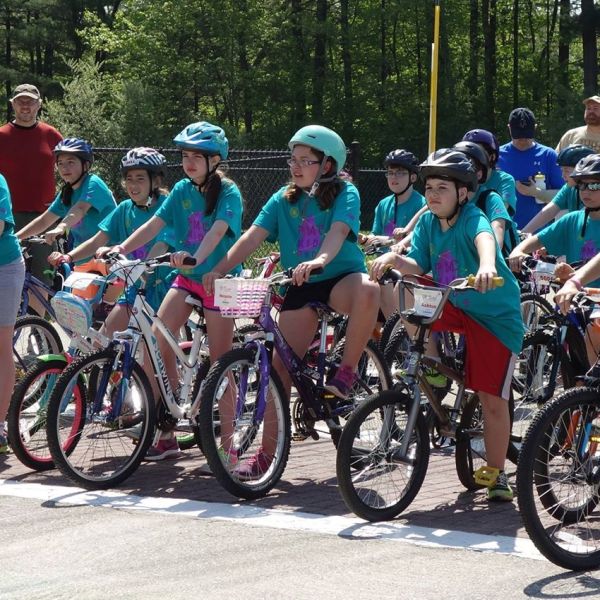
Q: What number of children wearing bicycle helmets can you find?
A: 10